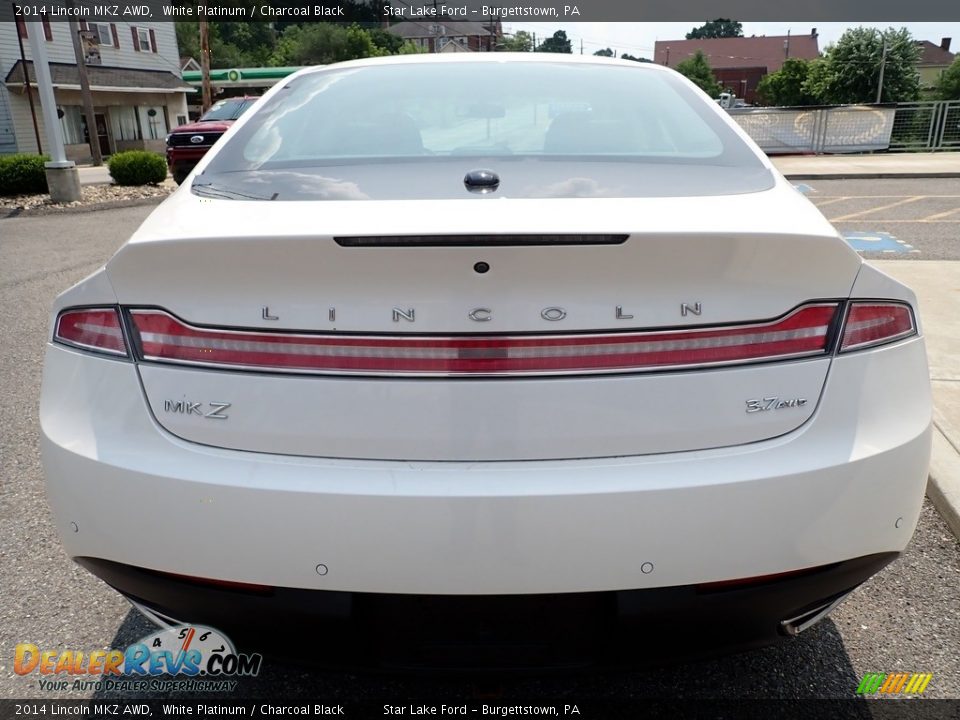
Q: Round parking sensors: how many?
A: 4